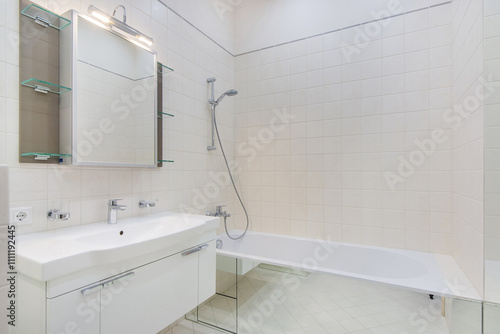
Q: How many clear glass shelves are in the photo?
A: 6